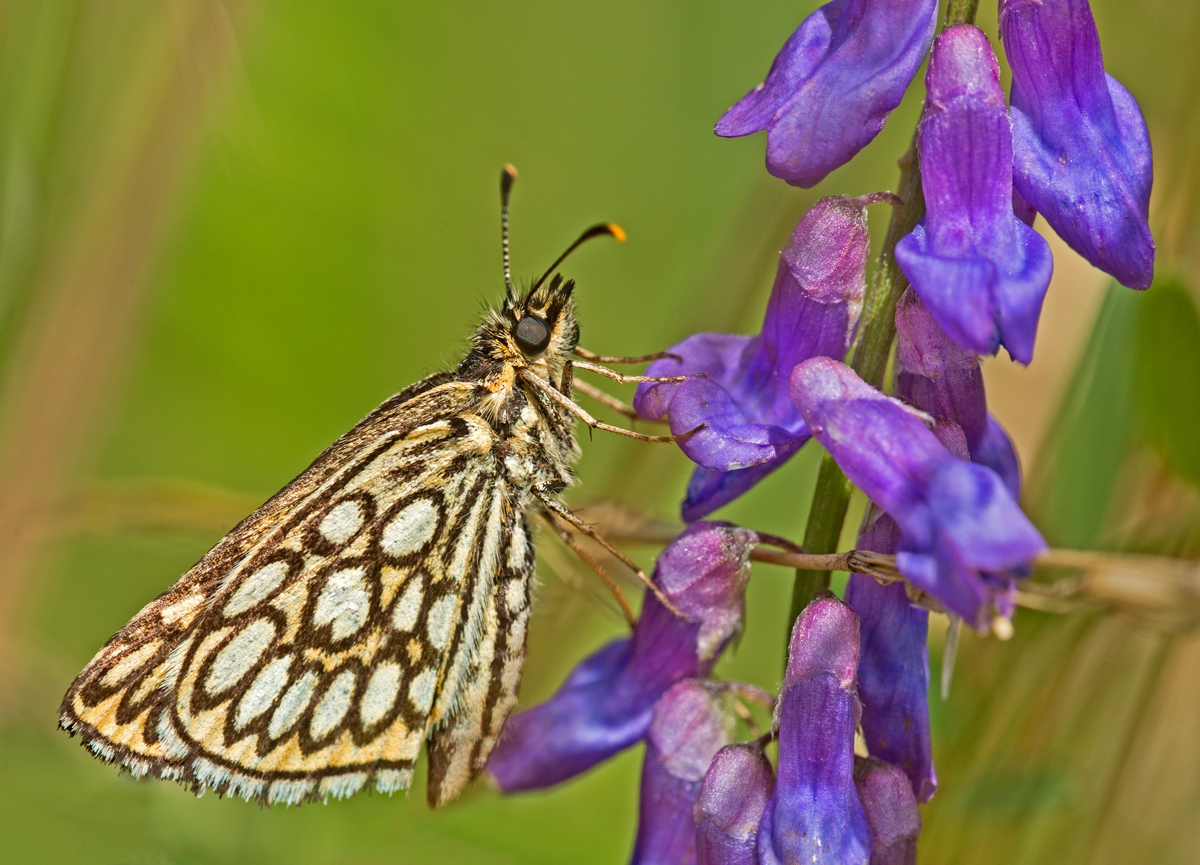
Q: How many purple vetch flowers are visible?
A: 12